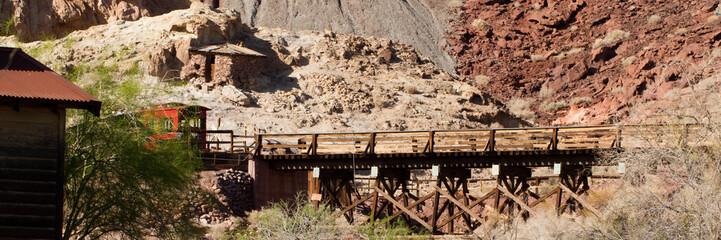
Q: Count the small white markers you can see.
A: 6